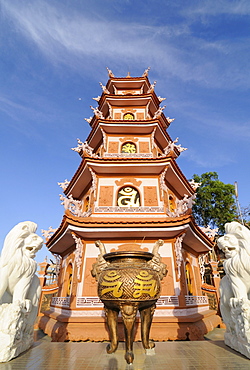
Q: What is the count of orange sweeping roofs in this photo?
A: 5